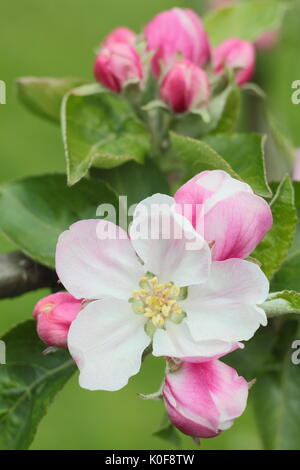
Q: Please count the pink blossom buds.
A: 8